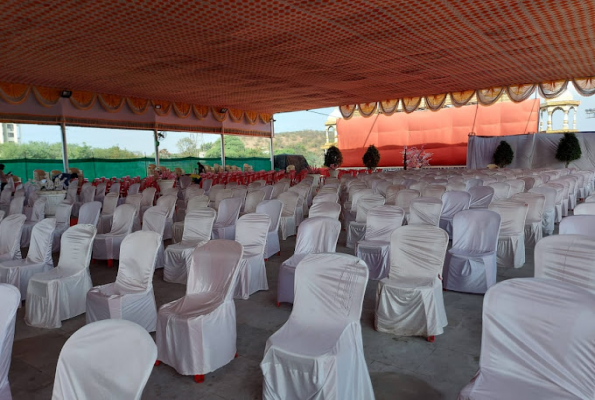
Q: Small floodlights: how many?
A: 3